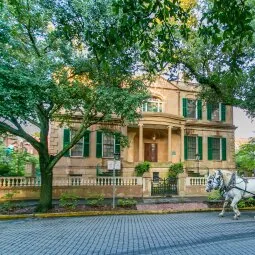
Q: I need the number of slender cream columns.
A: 3